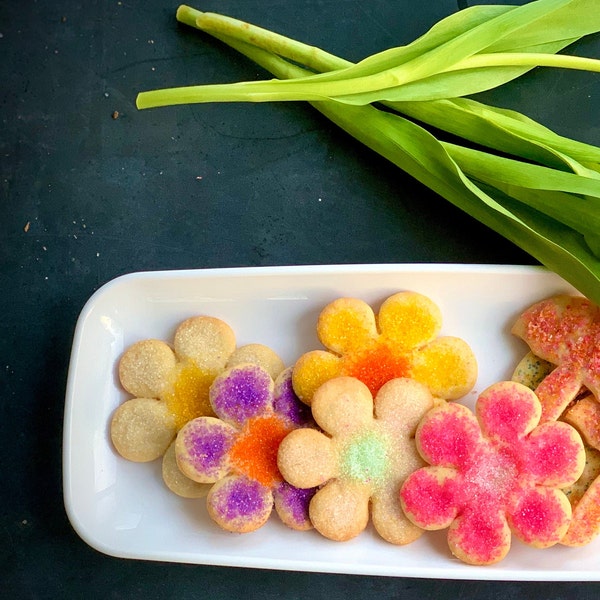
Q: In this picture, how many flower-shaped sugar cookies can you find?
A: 5